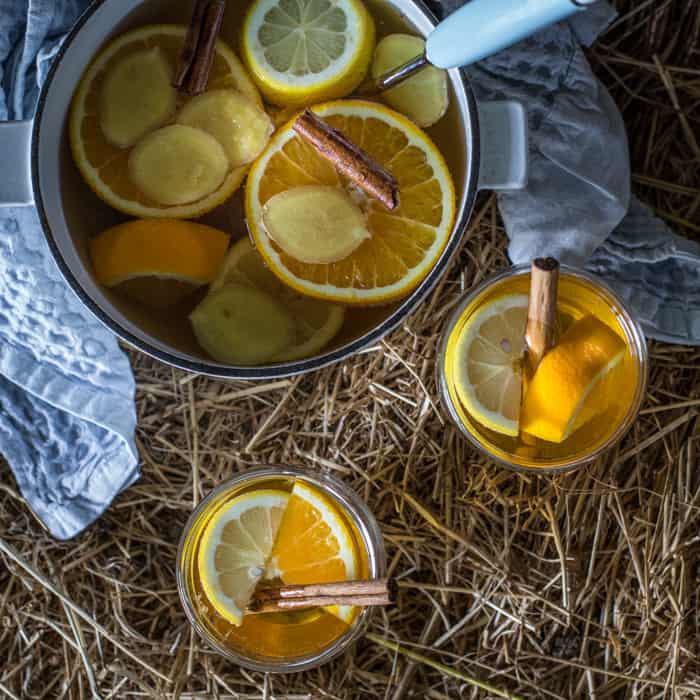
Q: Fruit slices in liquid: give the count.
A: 9